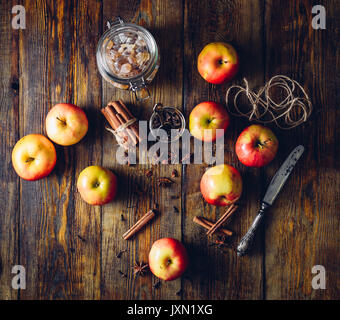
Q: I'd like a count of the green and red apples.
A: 8